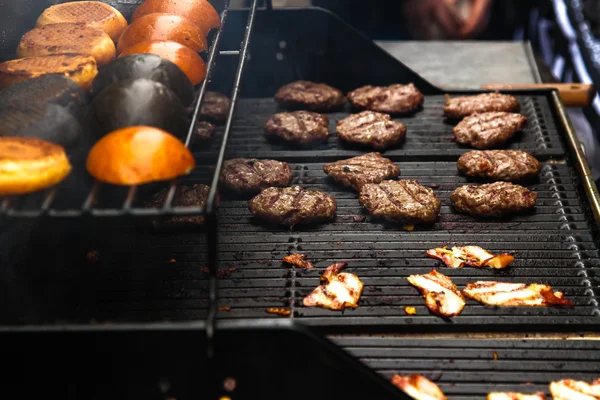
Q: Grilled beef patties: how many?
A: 15